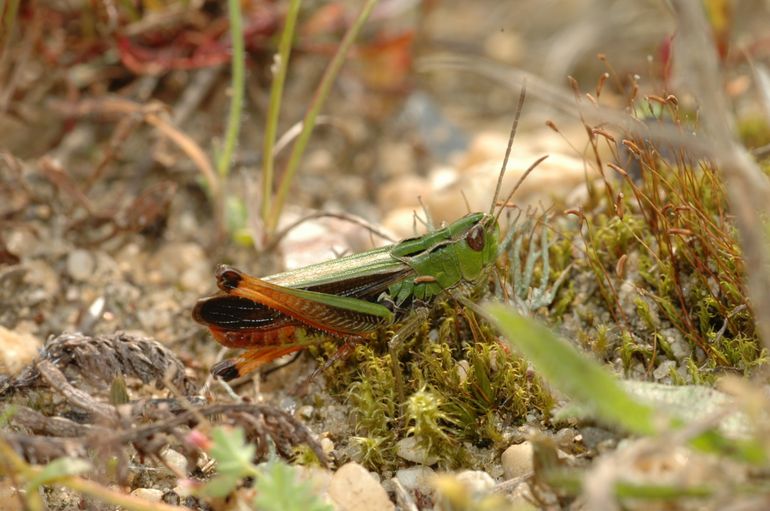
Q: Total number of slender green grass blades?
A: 3